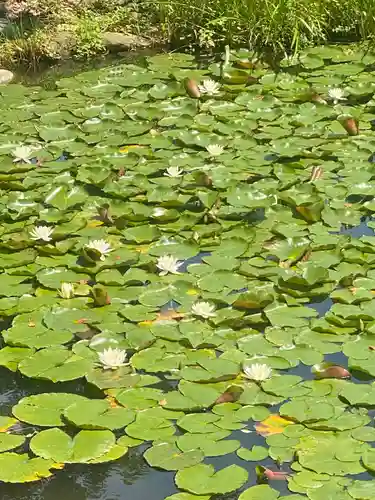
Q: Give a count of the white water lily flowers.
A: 12